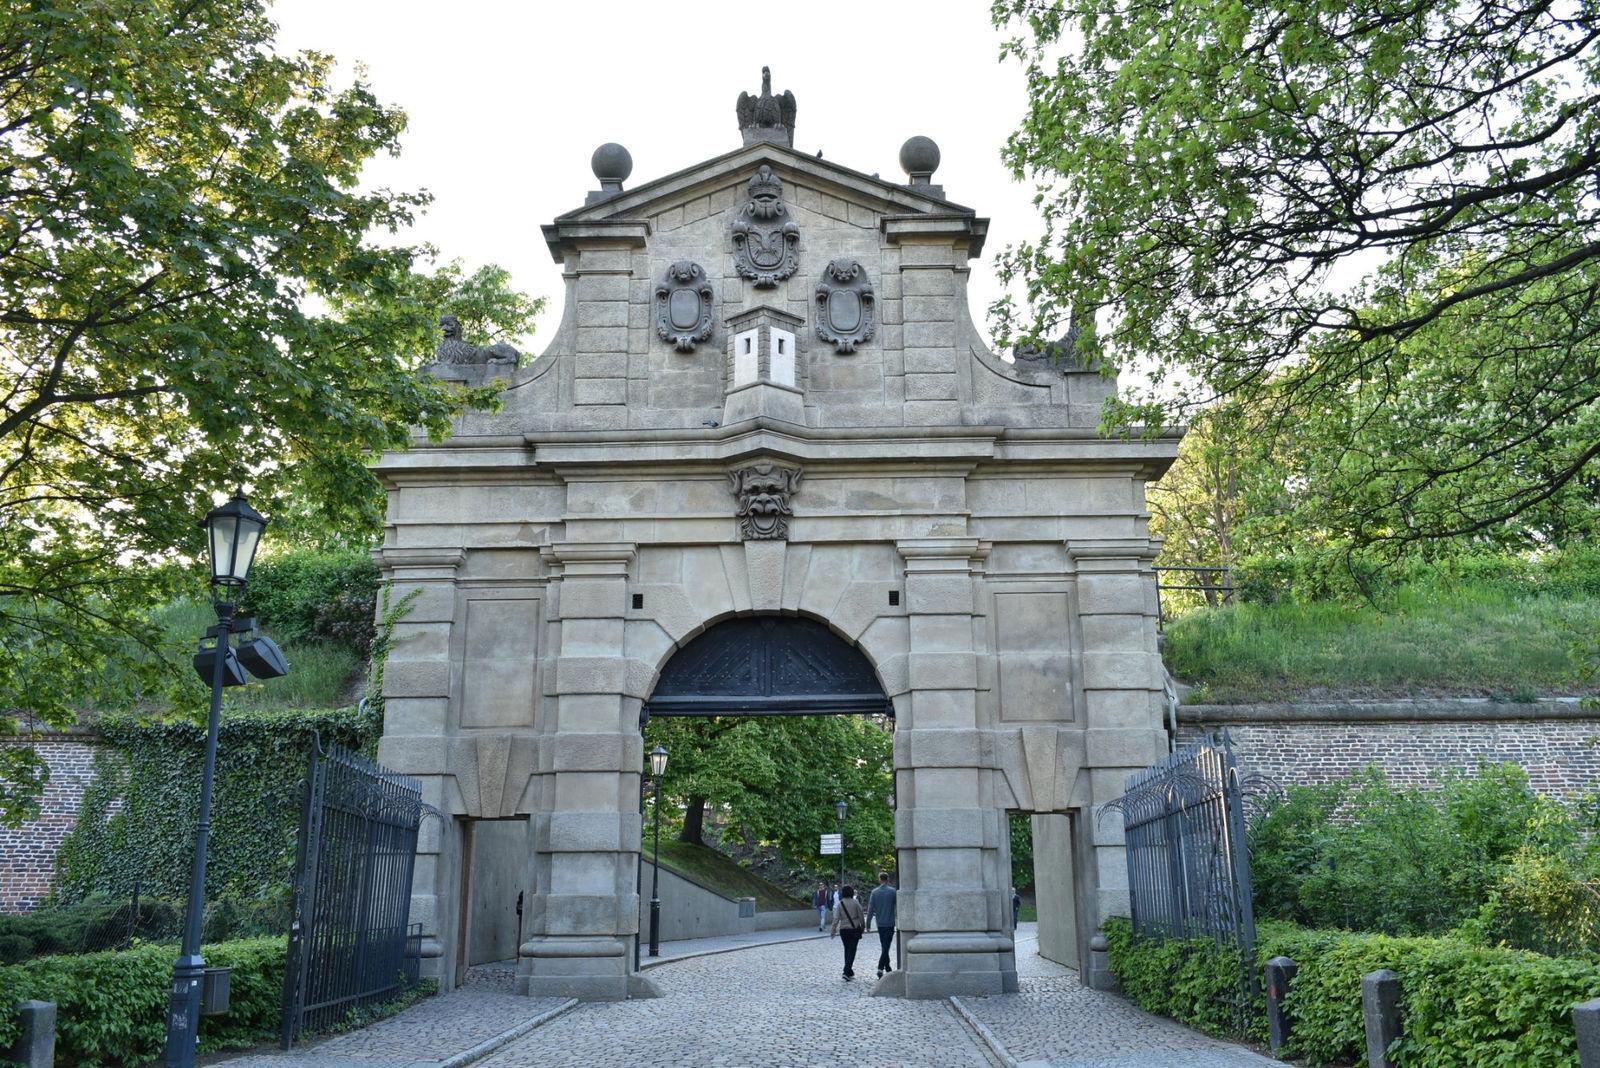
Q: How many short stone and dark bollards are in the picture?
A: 4